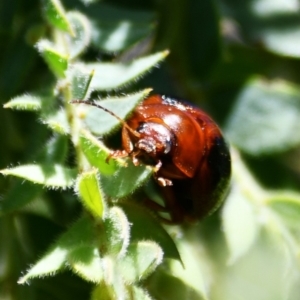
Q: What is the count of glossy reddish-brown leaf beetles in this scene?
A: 1